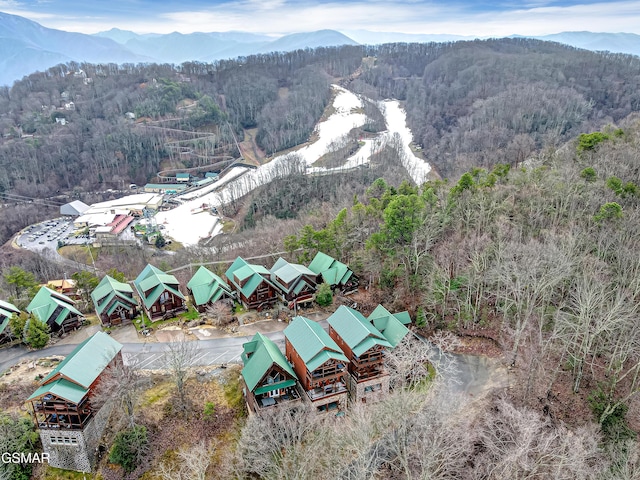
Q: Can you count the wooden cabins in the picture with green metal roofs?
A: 13